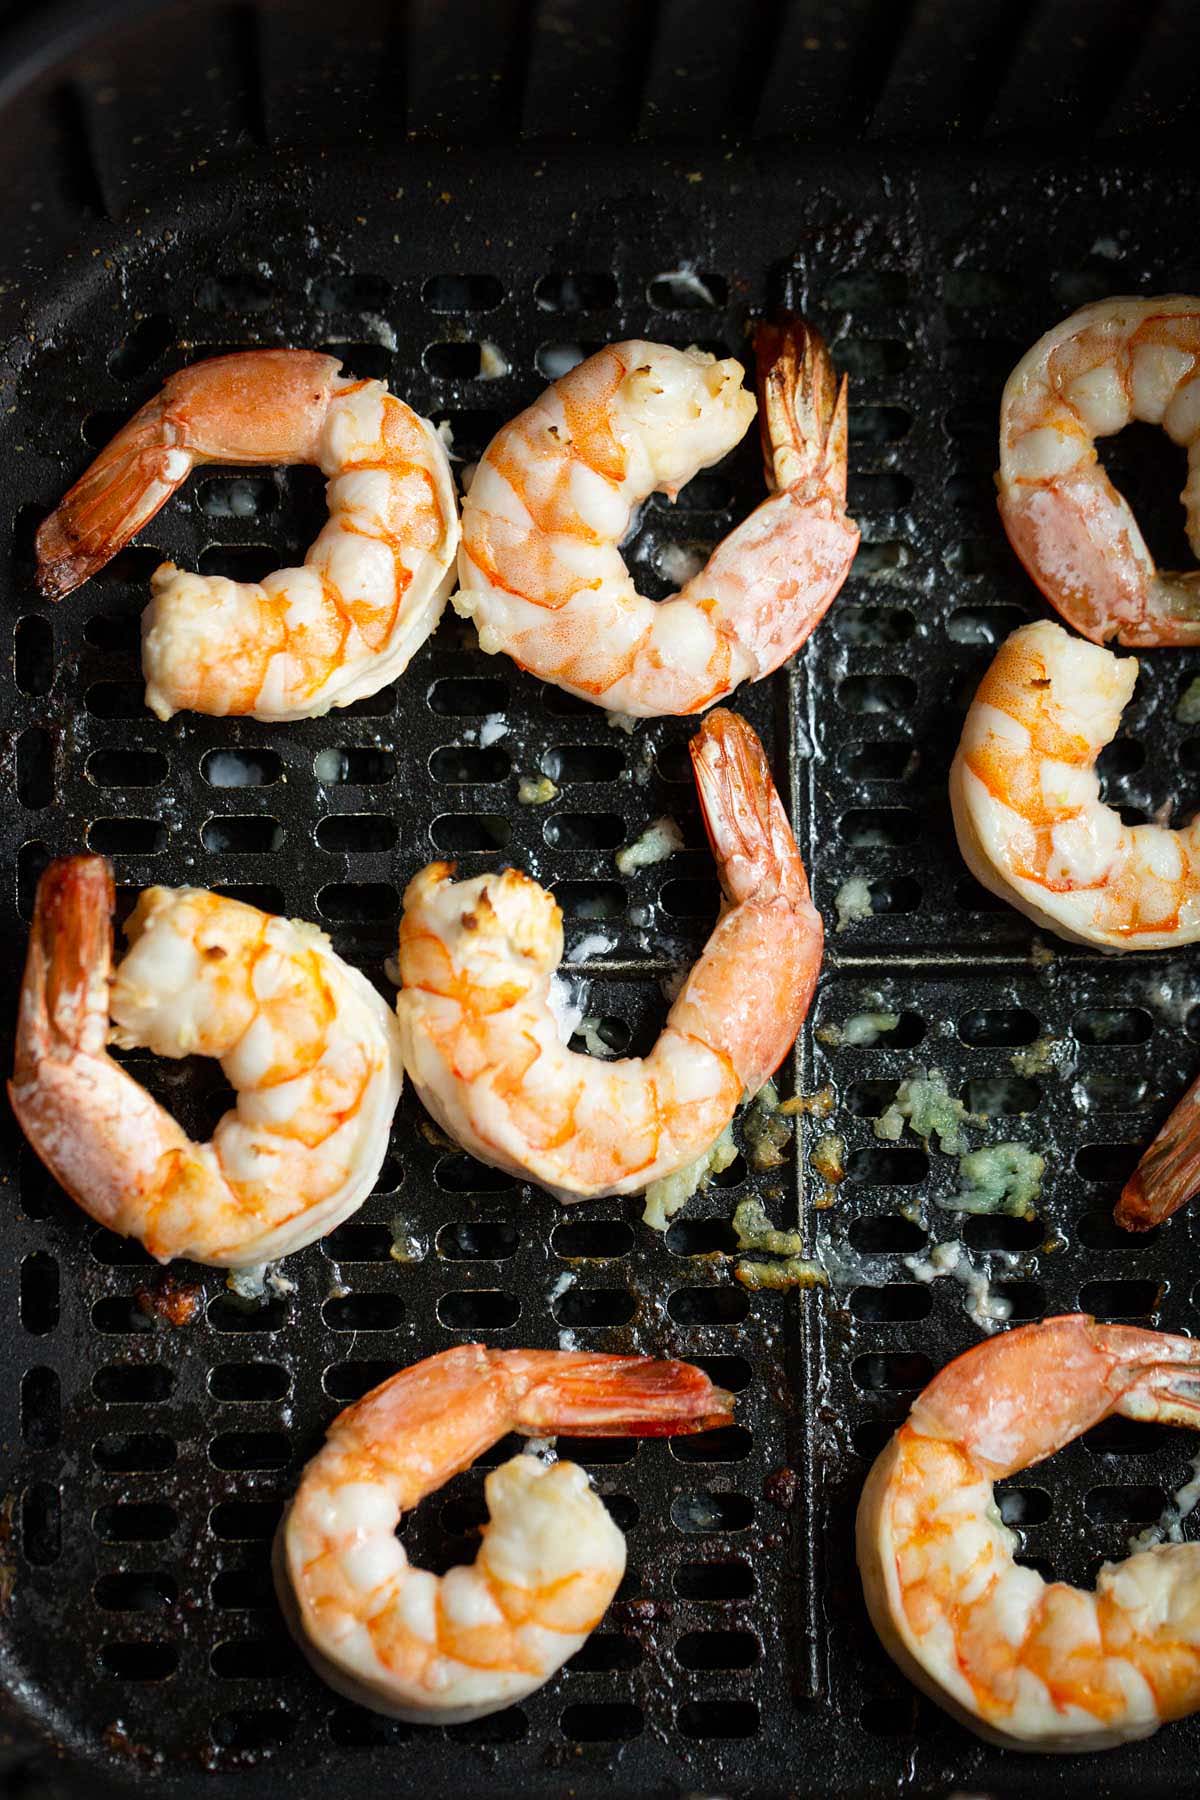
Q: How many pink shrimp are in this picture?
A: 9